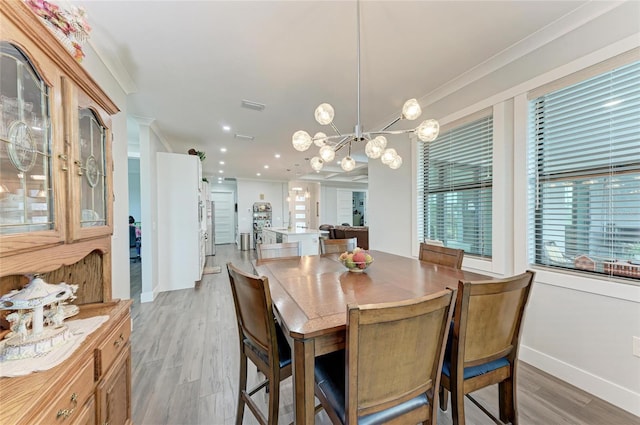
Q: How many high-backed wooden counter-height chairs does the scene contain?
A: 6